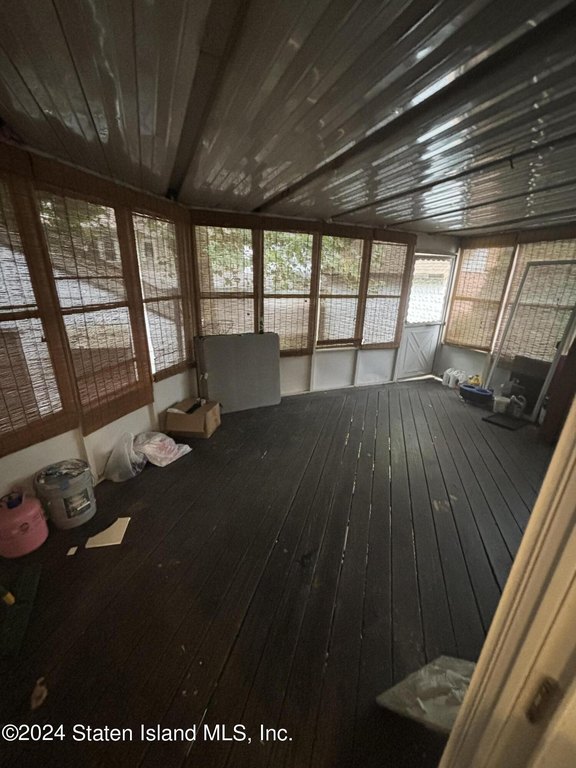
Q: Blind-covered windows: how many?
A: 9